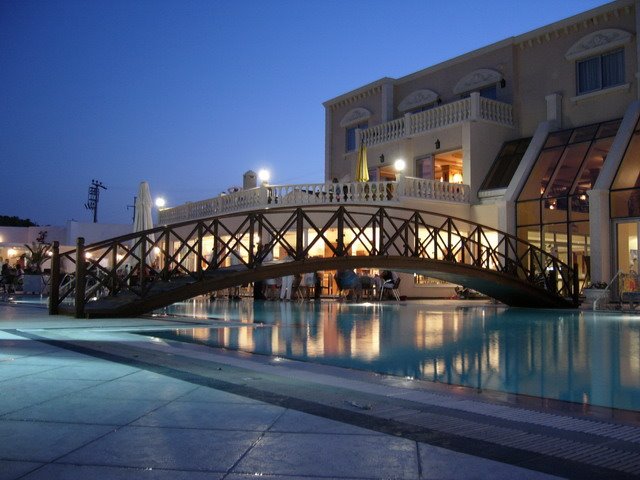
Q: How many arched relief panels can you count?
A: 4